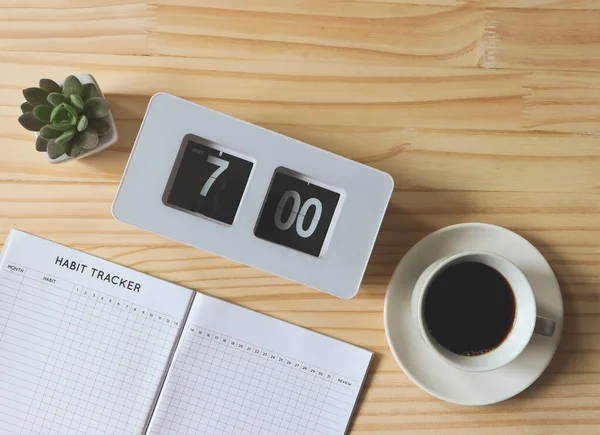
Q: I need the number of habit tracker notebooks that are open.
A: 1